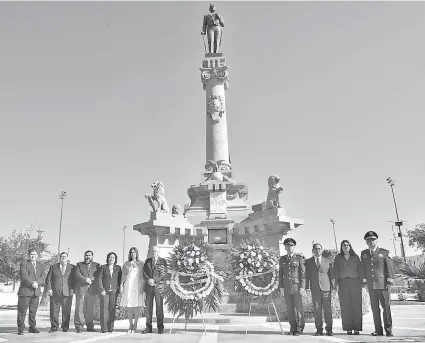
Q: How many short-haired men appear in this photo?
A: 7